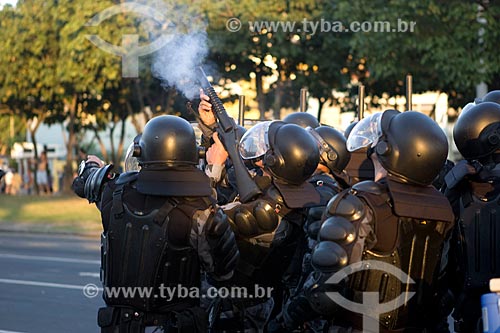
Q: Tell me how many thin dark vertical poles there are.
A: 4